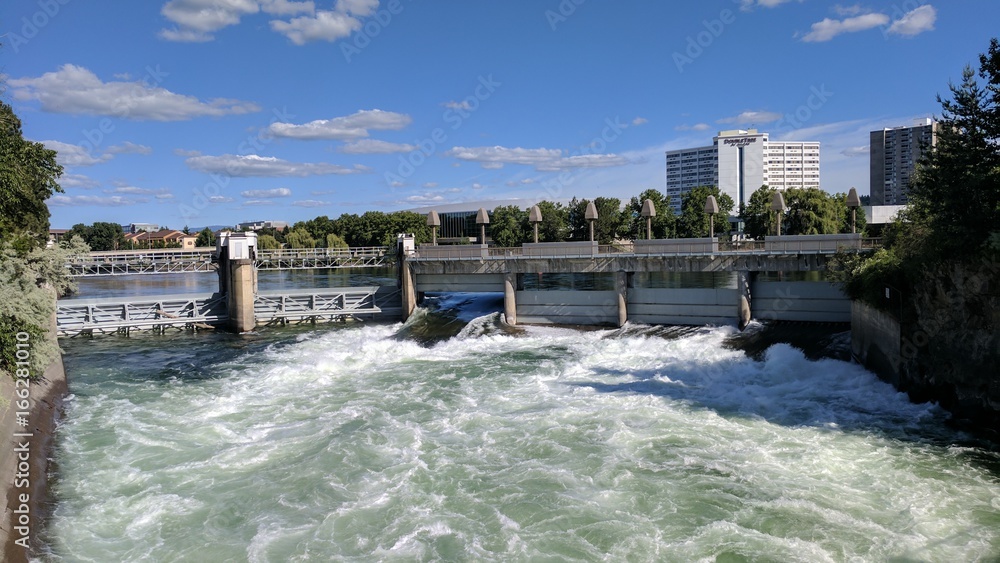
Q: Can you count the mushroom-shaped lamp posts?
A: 8